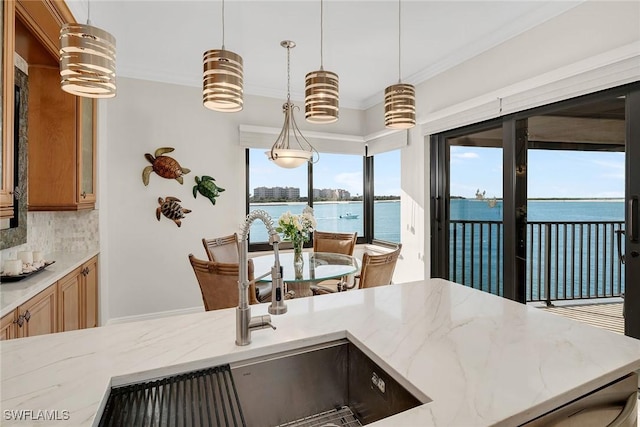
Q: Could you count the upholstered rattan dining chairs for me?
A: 4